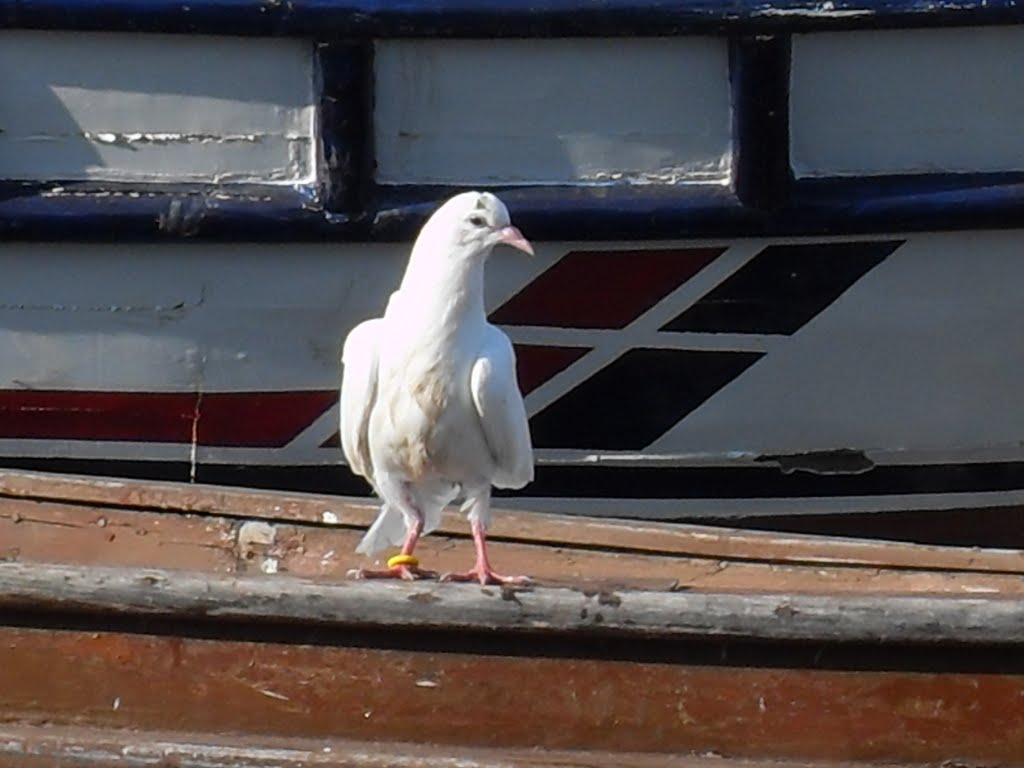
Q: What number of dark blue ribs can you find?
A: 2